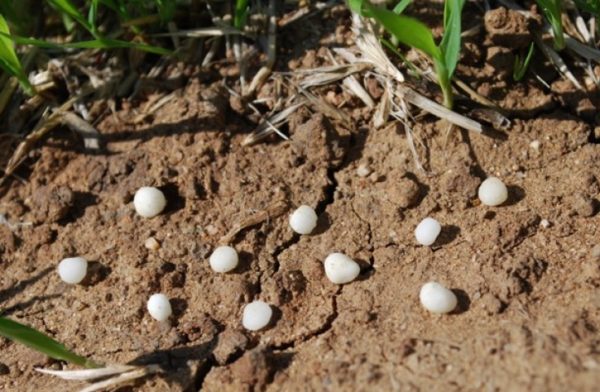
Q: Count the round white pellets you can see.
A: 10